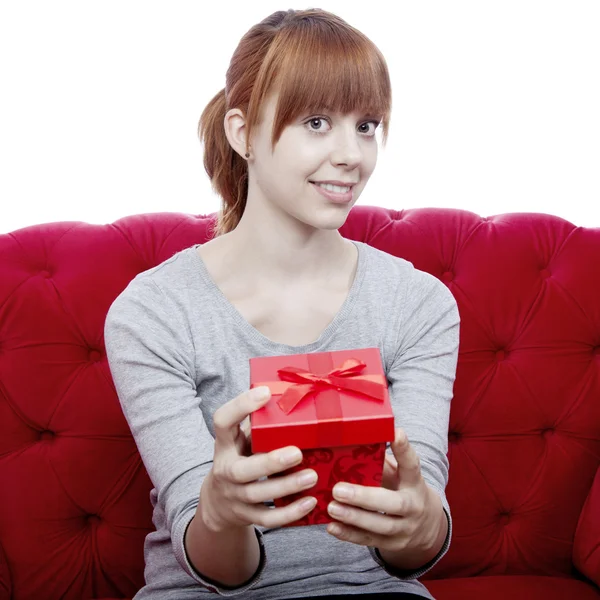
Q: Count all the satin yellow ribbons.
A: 0